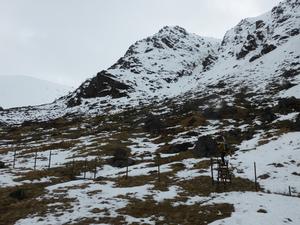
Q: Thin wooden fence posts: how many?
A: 11